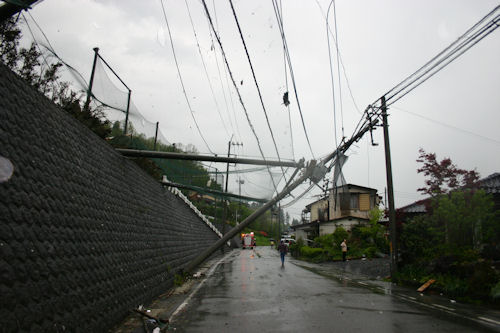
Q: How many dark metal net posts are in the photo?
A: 3